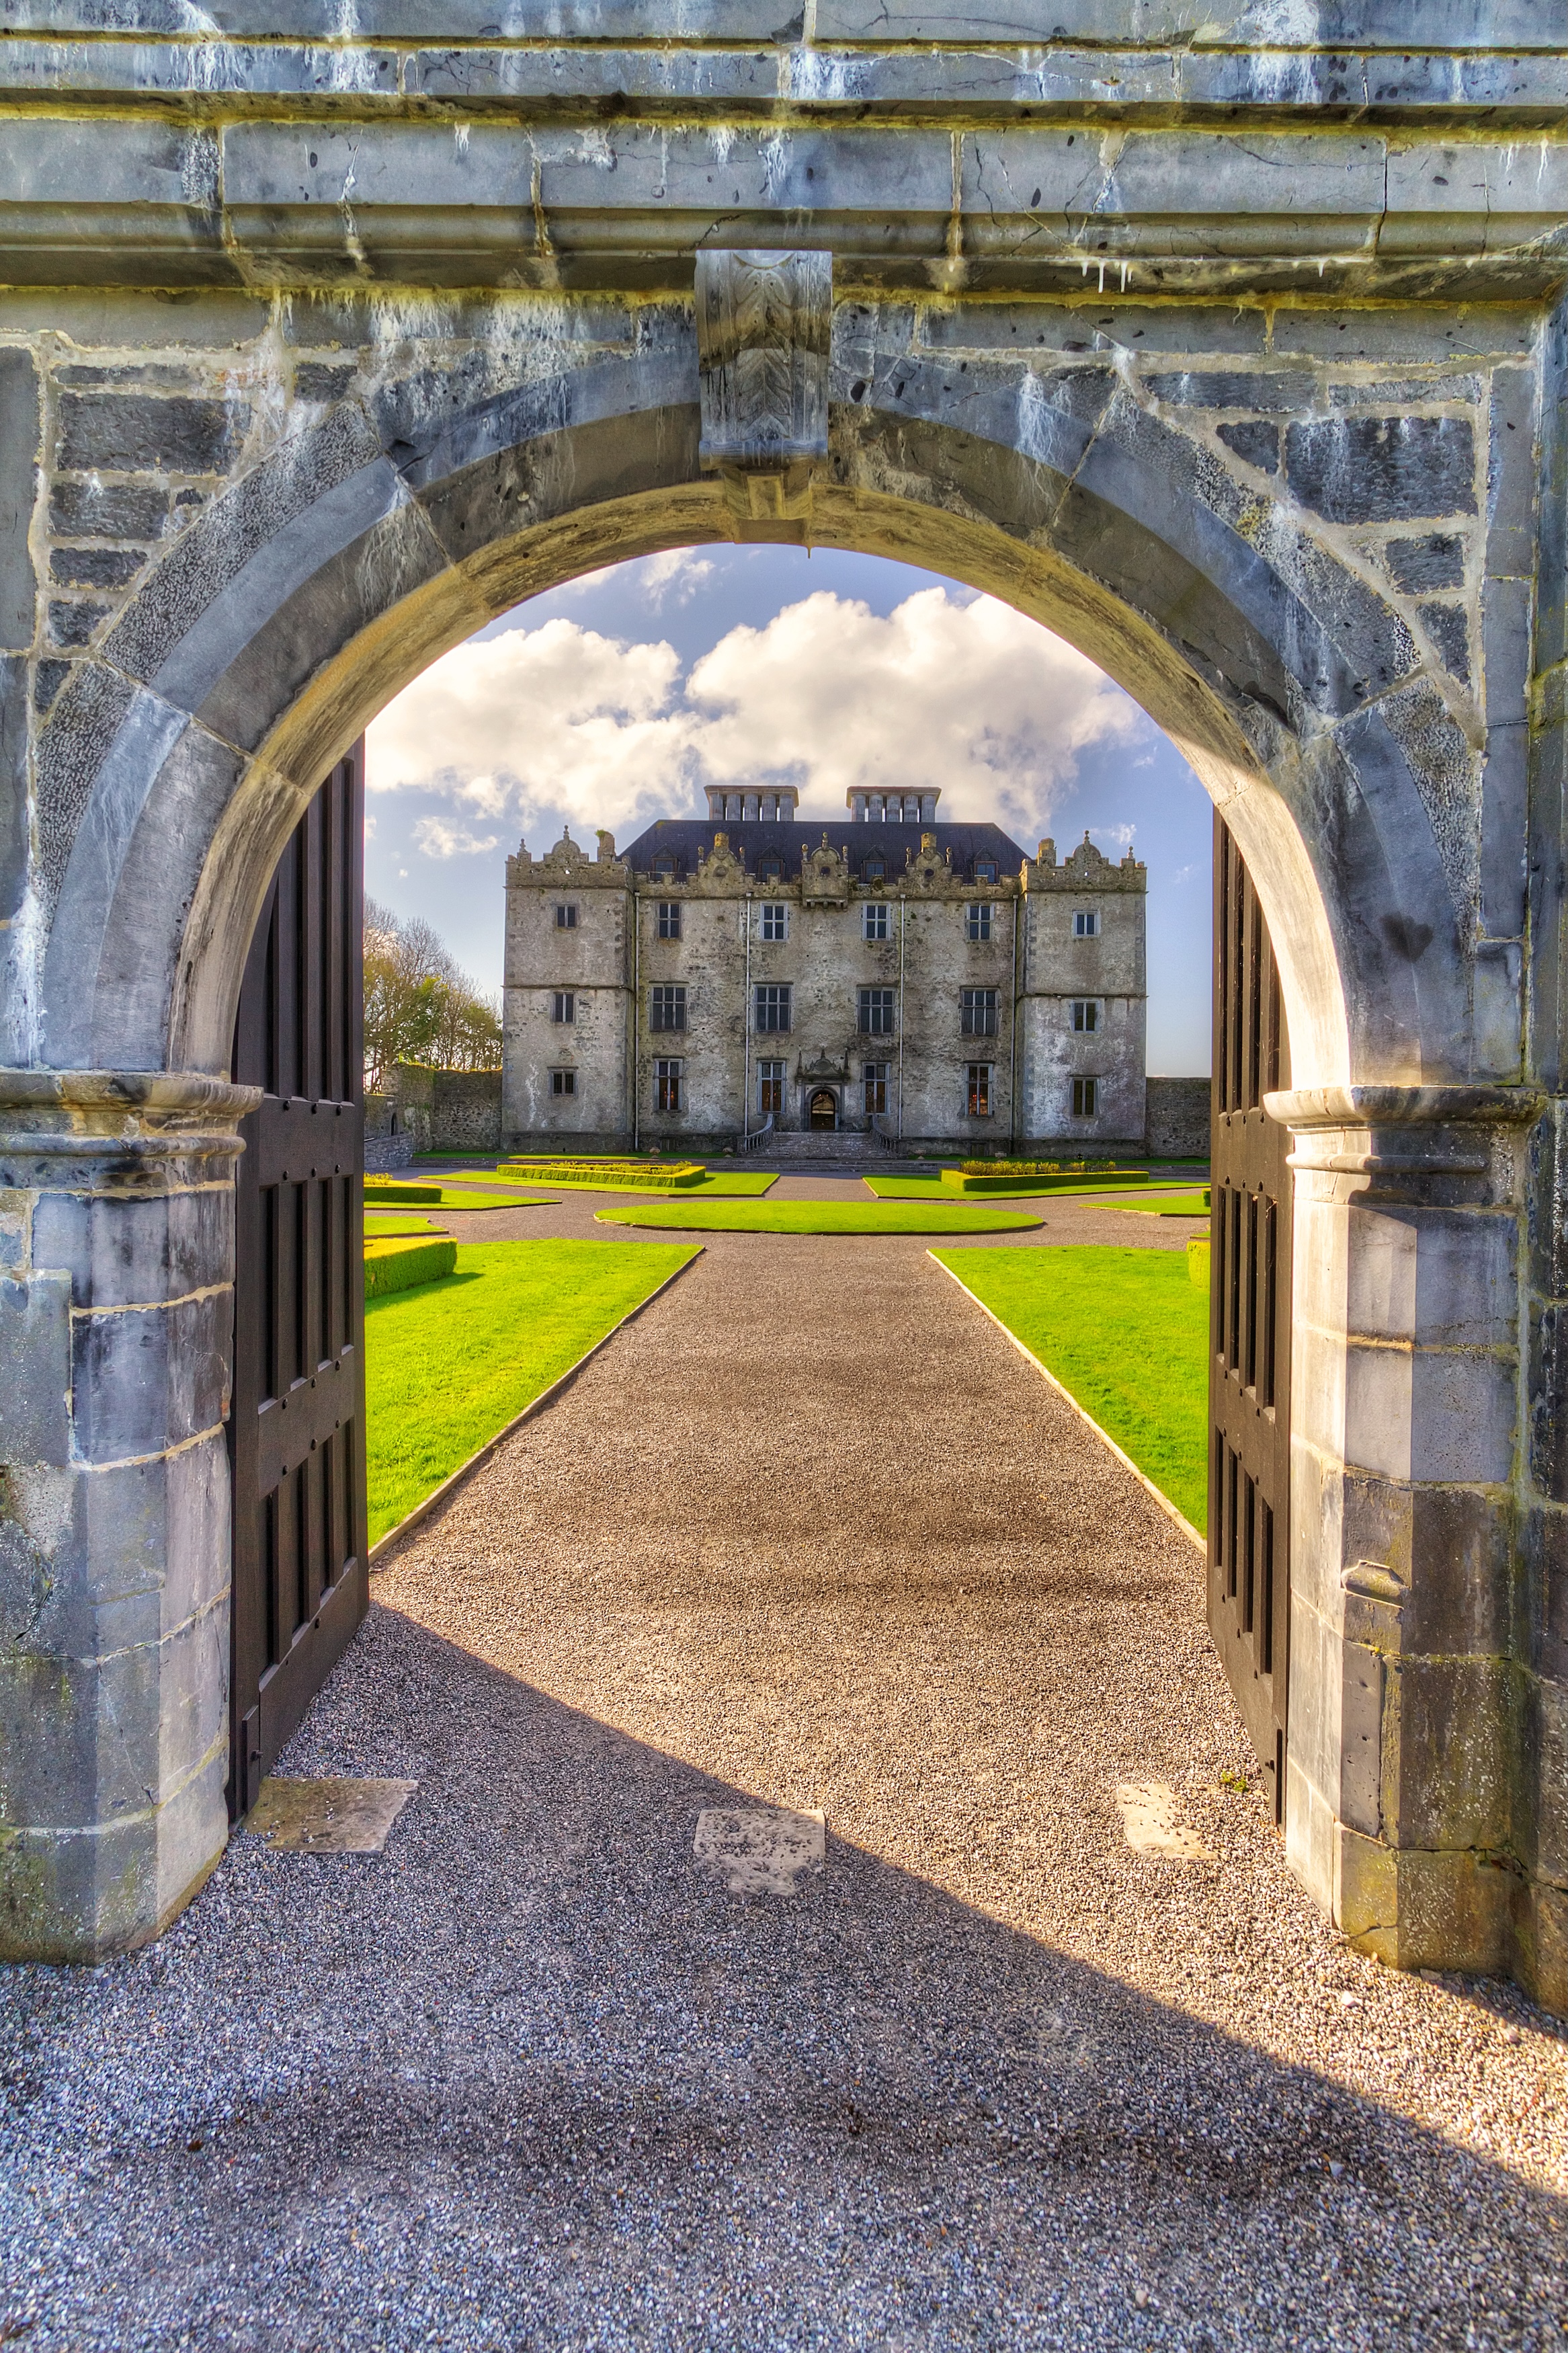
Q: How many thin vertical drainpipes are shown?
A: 4